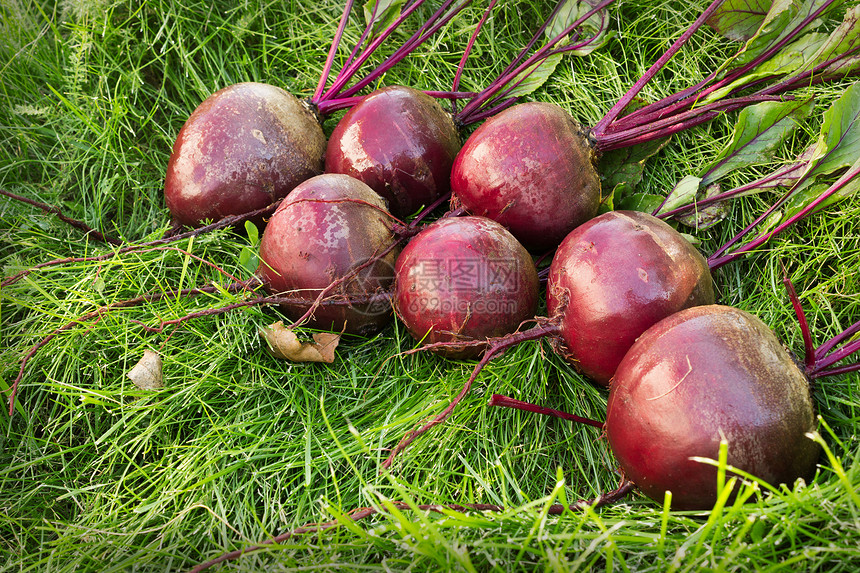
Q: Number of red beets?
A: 7